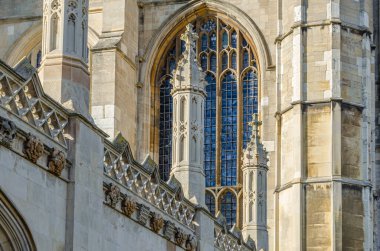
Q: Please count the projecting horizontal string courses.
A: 3